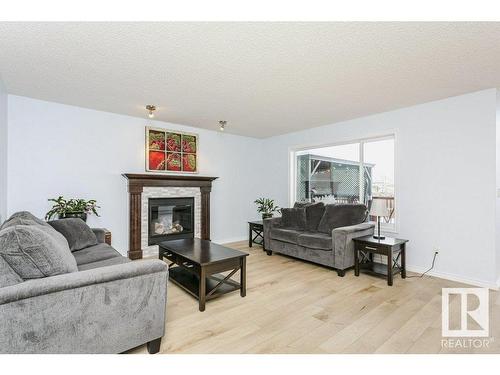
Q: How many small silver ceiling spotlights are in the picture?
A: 2